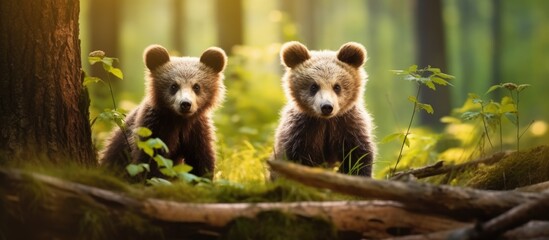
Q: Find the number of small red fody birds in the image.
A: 0